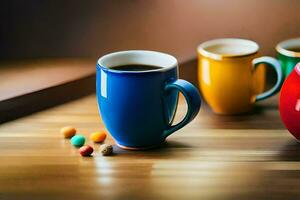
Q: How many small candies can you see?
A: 5